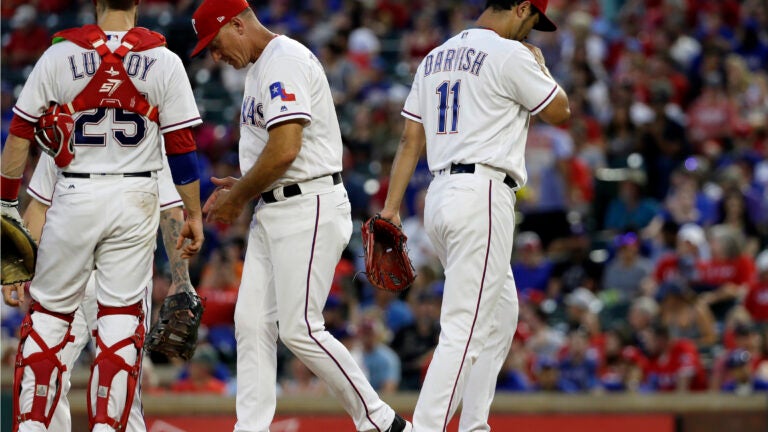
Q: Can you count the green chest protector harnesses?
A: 0